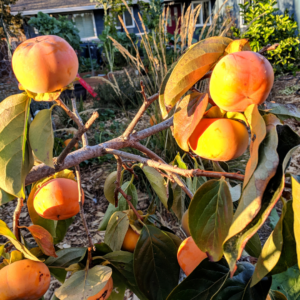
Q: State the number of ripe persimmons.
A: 8